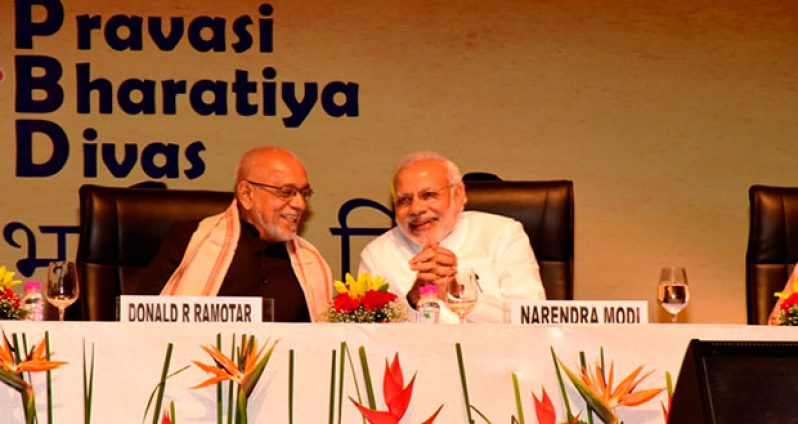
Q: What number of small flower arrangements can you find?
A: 3